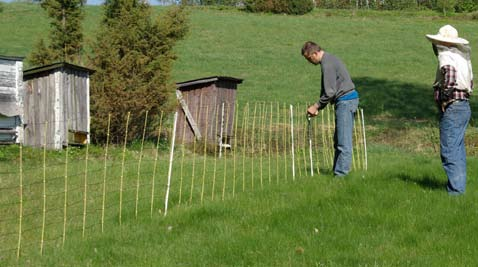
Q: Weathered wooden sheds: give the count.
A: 3